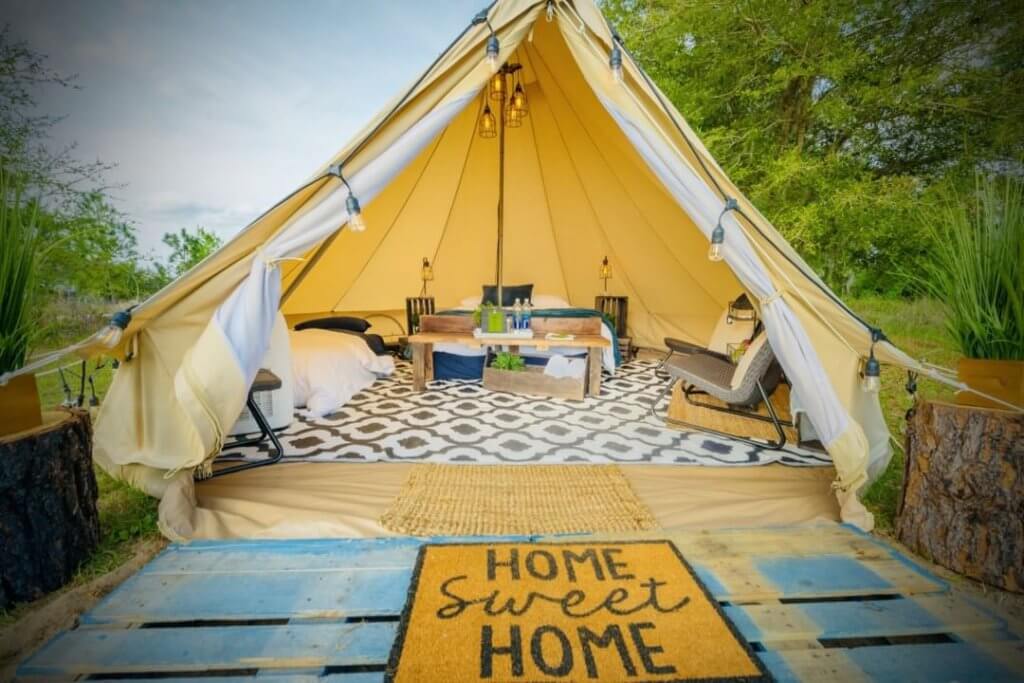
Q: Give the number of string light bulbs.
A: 6